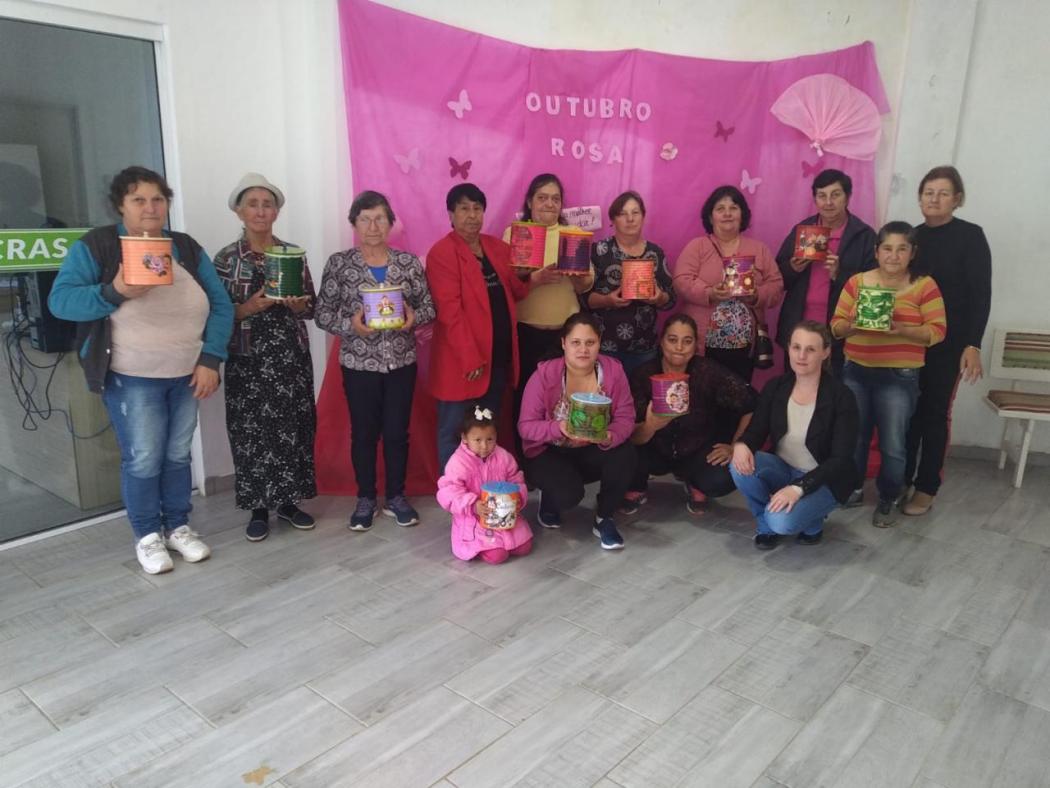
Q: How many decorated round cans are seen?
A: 12